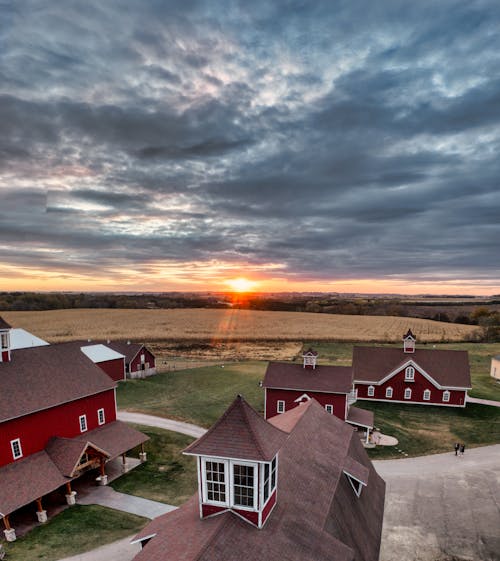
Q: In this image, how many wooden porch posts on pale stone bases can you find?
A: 6